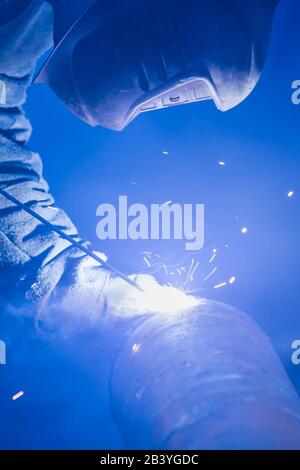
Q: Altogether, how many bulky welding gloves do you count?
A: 1